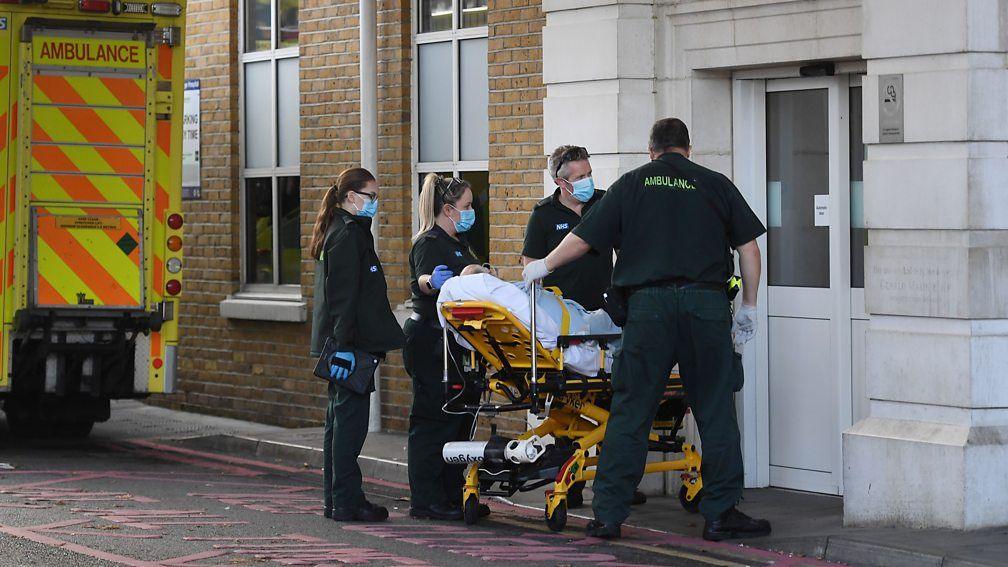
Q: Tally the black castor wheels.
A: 3